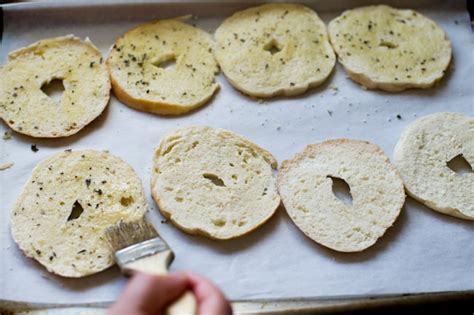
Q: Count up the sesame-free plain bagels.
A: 3